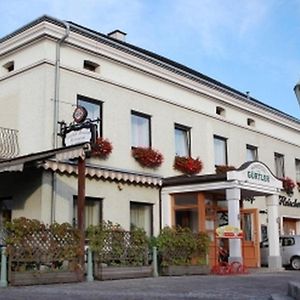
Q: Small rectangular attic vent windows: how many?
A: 4